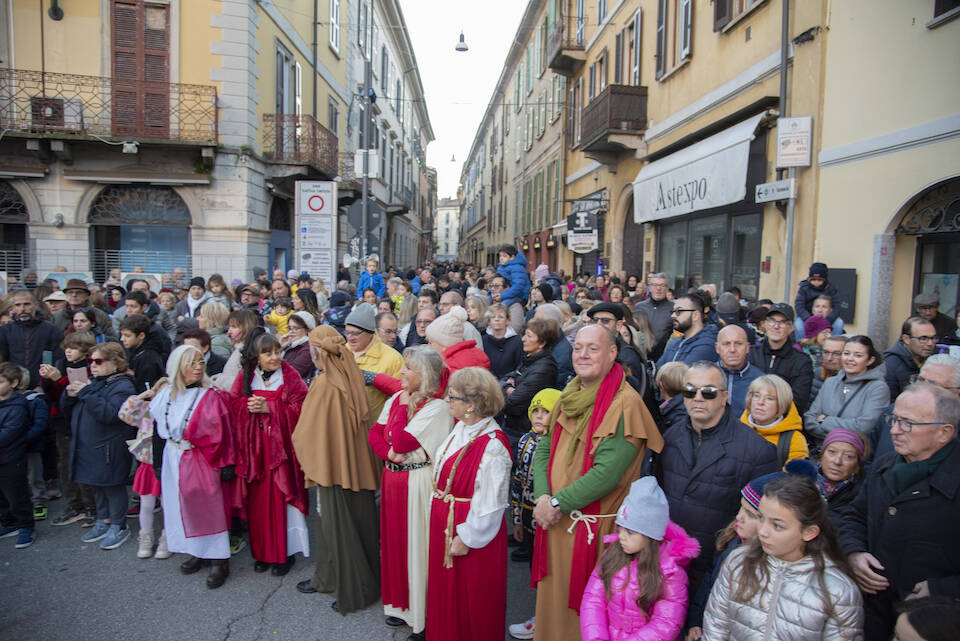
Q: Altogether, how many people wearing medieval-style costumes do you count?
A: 6